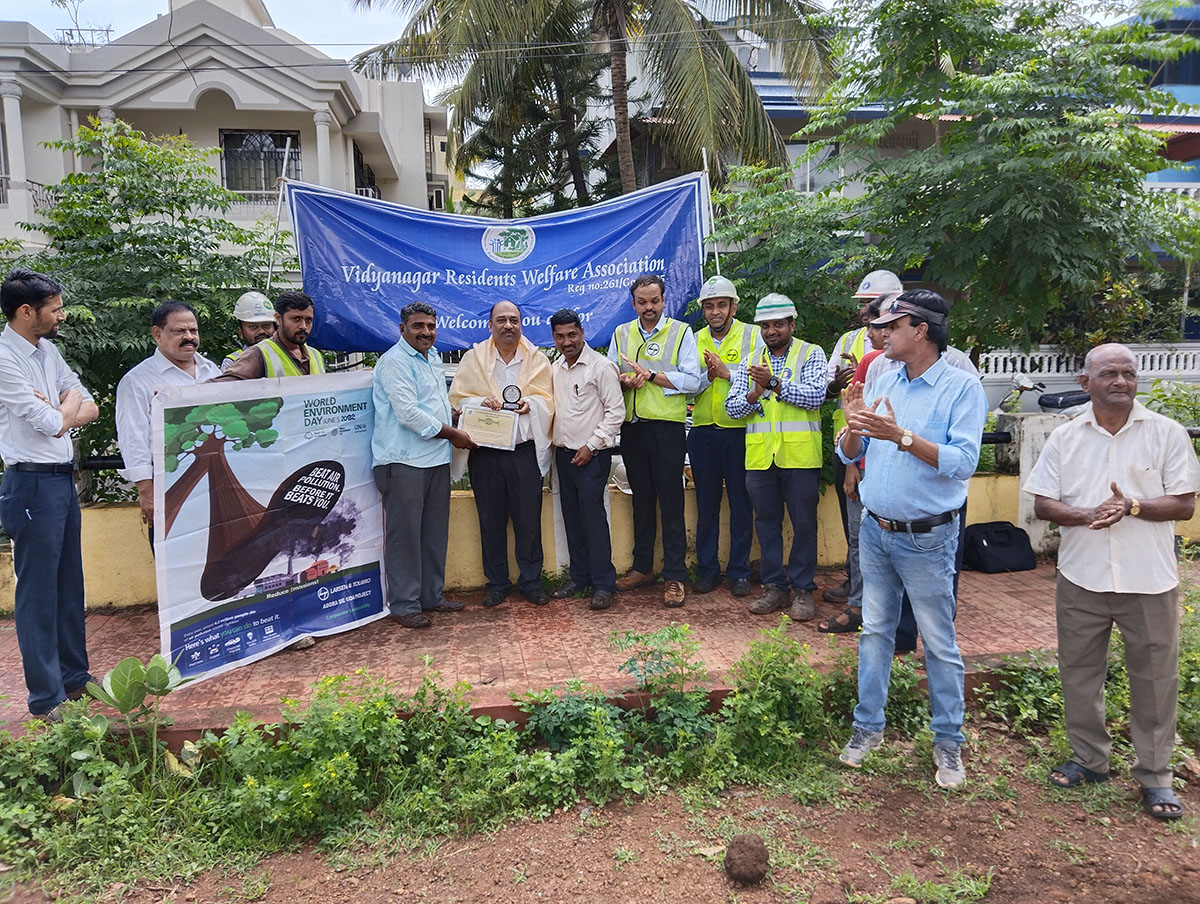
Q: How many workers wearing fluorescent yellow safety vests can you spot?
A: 6